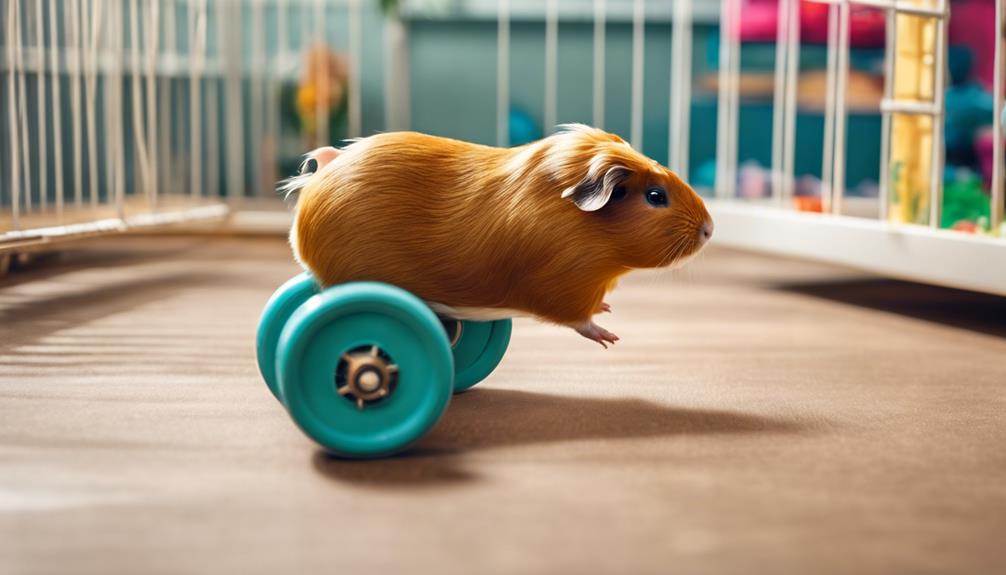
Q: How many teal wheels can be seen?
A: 3